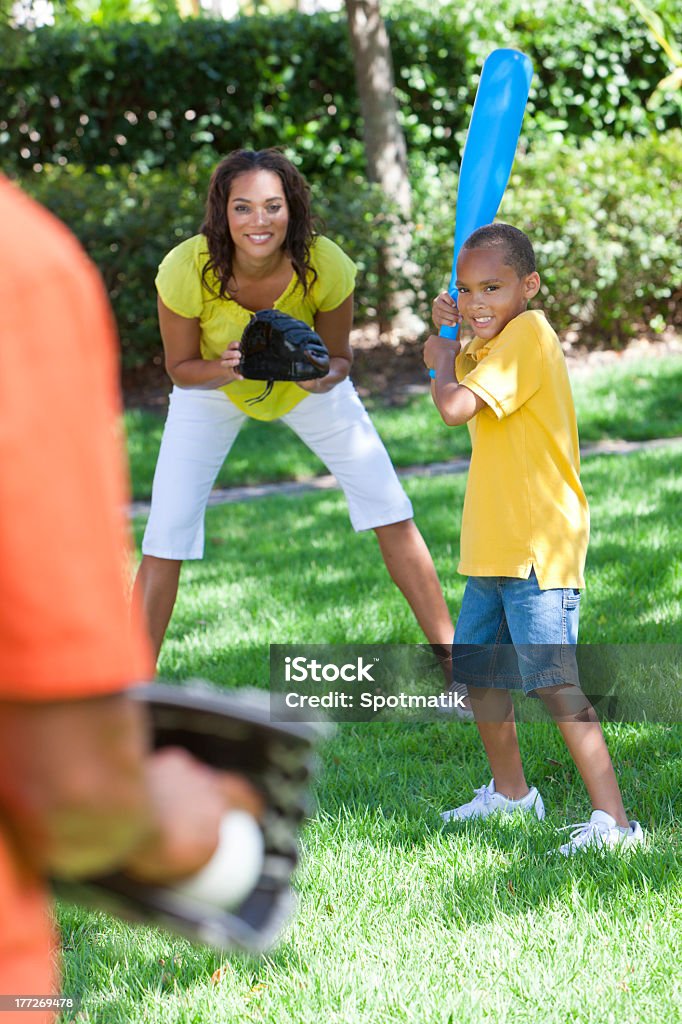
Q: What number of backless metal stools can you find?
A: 0